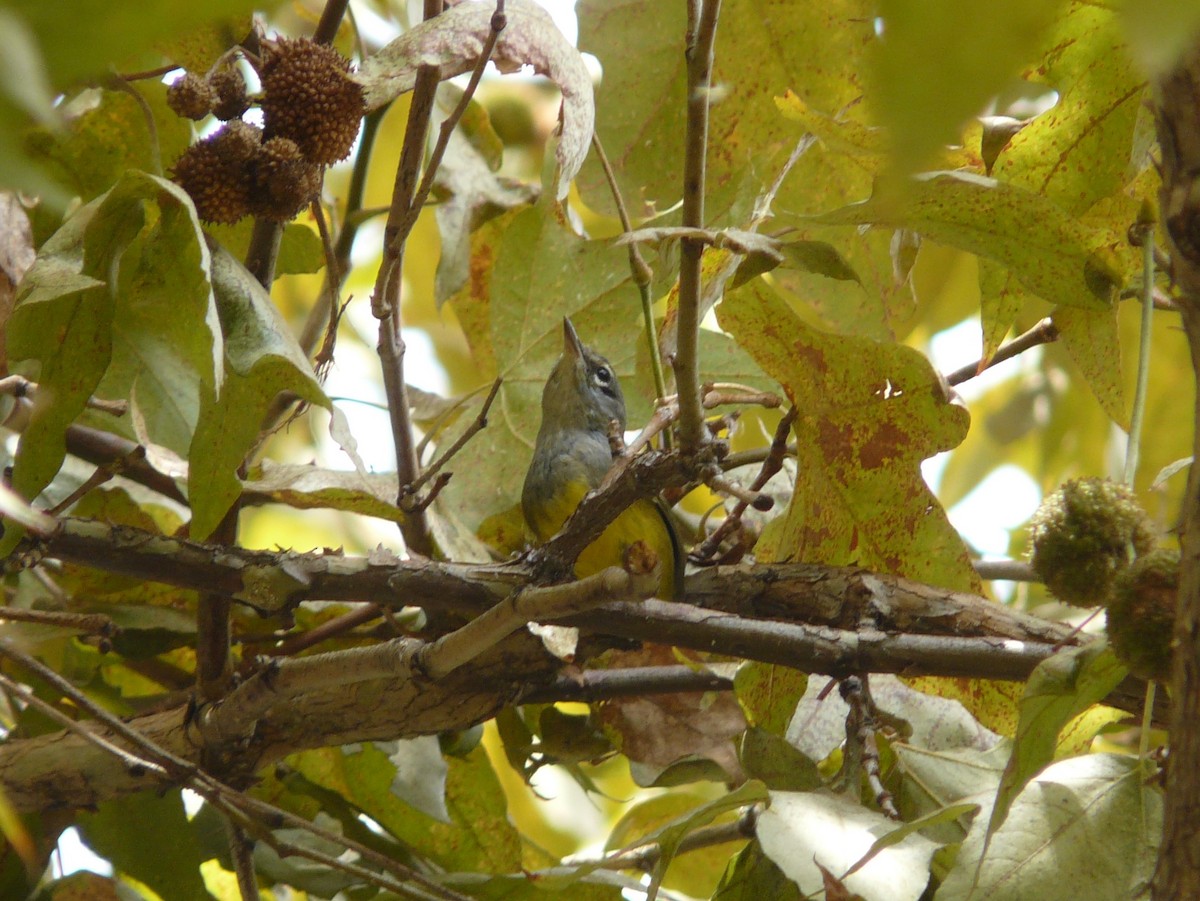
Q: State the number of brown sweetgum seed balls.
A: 5